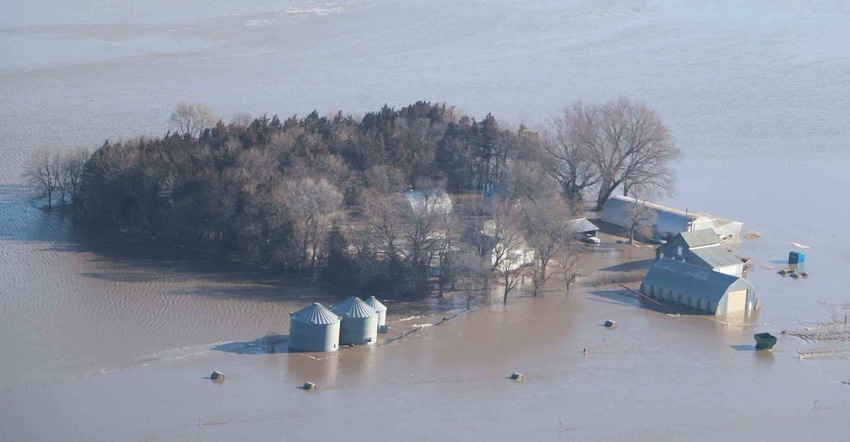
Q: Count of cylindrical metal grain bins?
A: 3